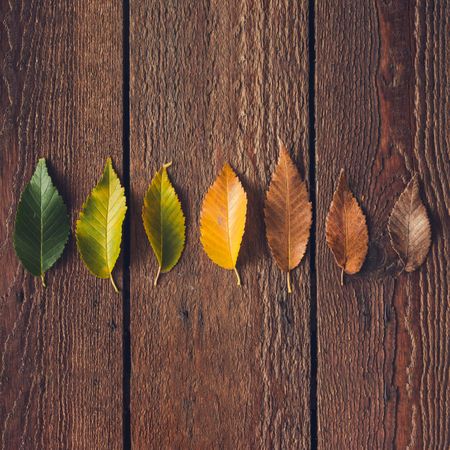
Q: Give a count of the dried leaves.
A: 3